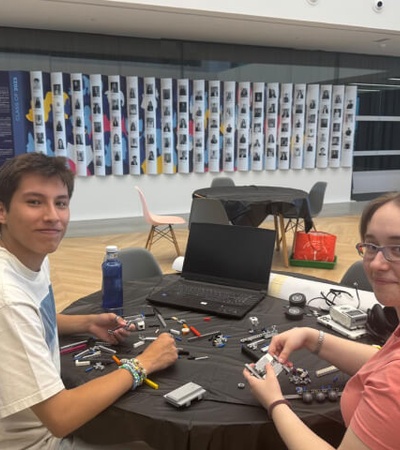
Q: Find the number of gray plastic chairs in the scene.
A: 5